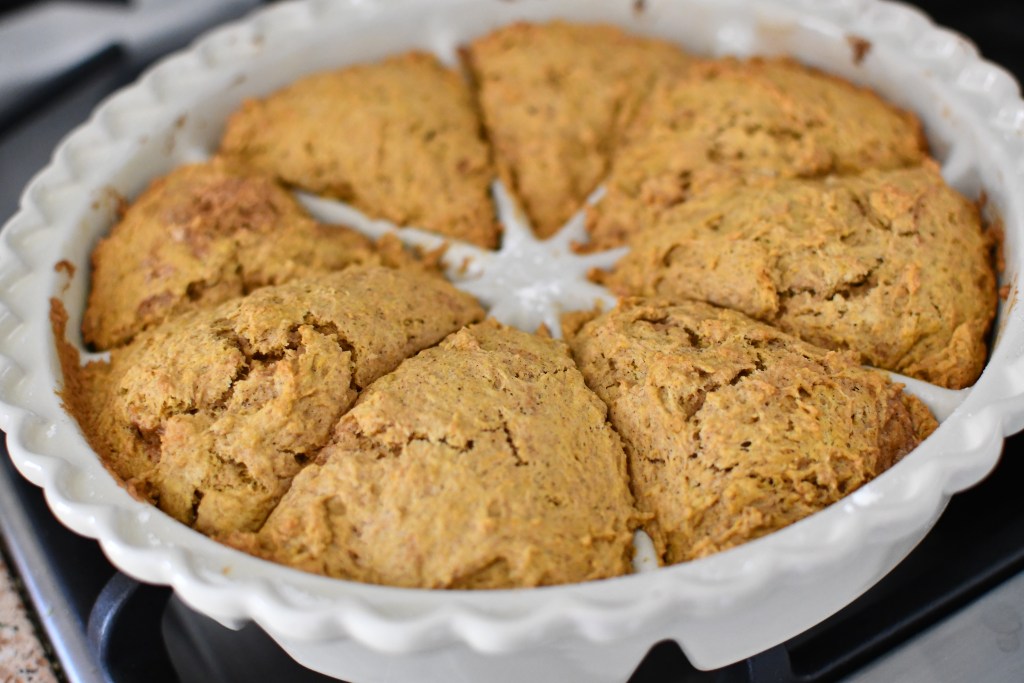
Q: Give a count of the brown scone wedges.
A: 8